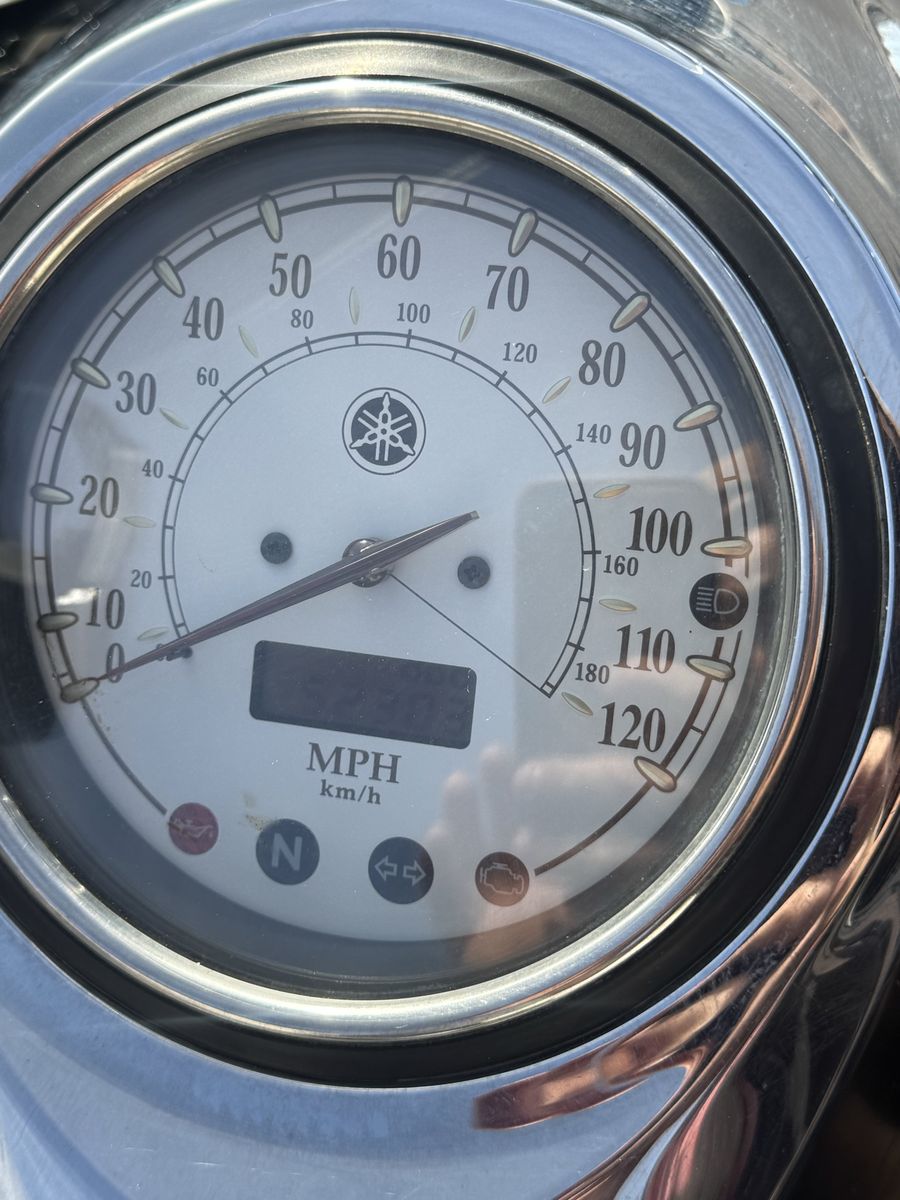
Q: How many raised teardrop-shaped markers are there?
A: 13